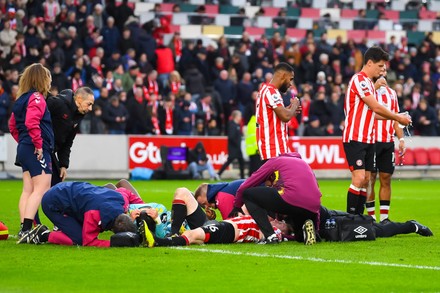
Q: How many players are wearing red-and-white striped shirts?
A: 4